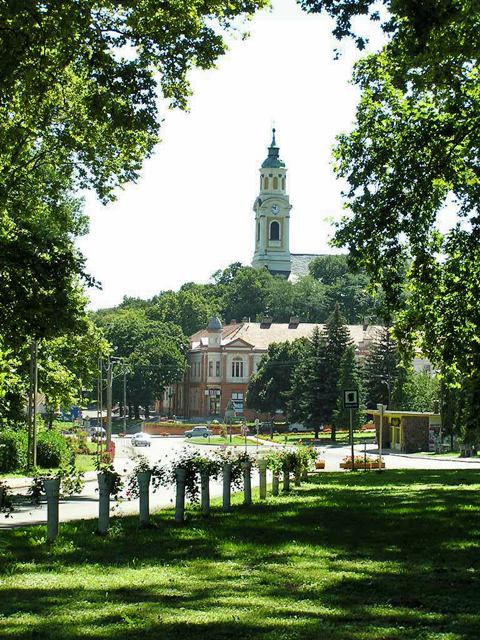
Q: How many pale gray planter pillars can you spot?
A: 12